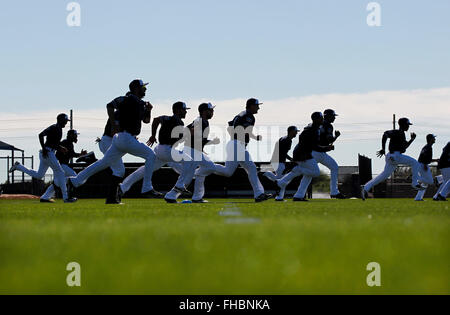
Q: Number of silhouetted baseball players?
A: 13